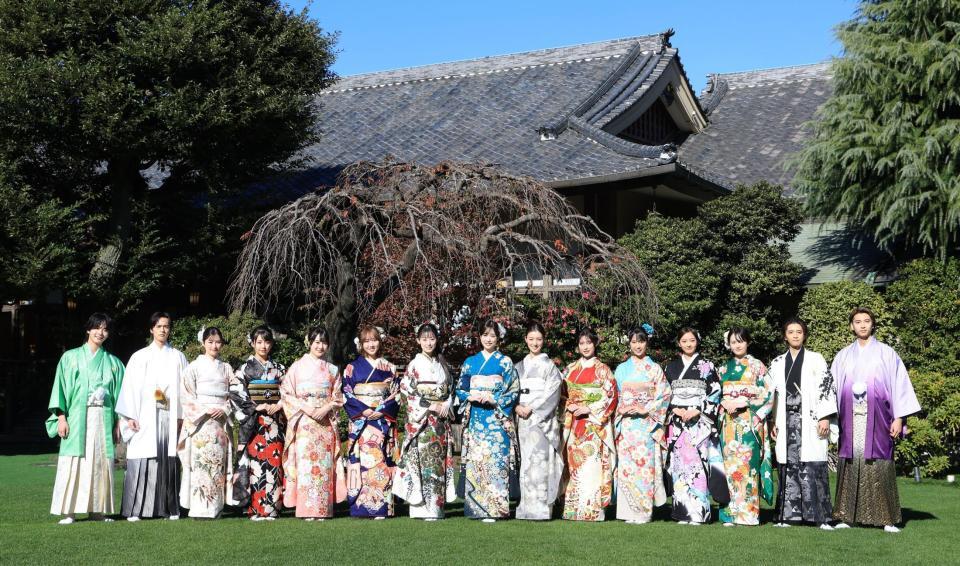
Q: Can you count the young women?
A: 11